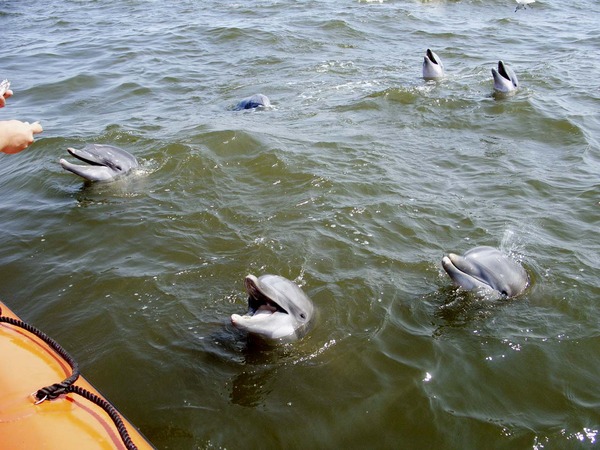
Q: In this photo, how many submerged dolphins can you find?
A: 1